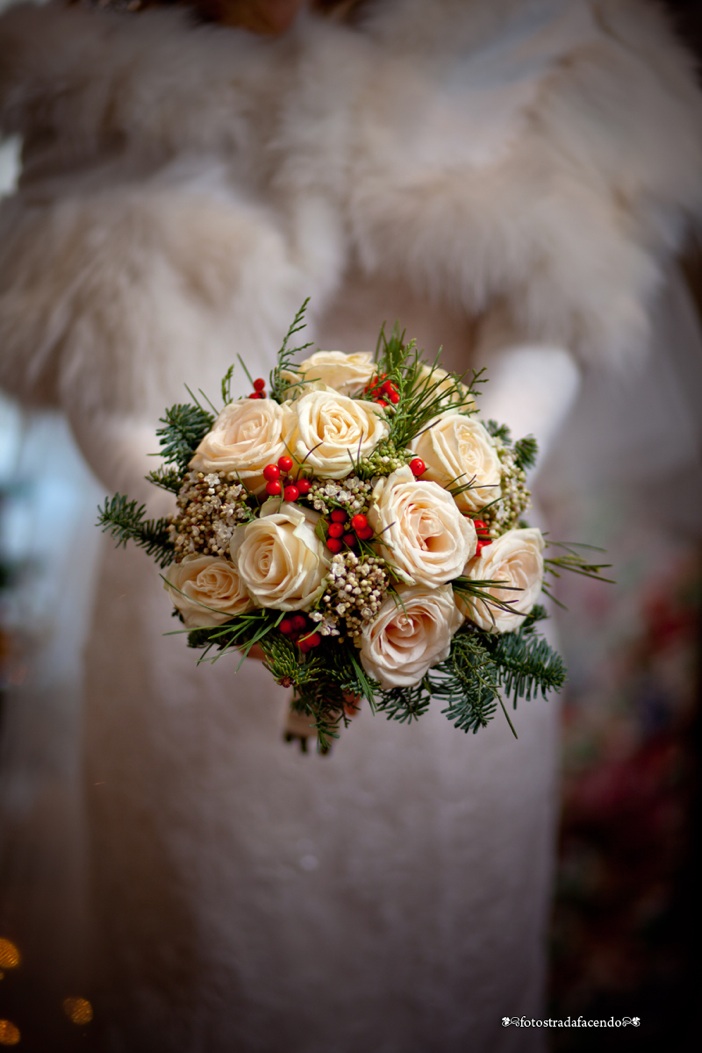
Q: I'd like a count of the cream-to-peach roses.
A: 10